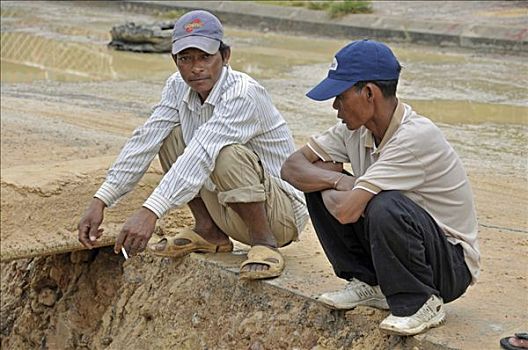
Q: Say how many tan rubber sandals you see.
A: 2